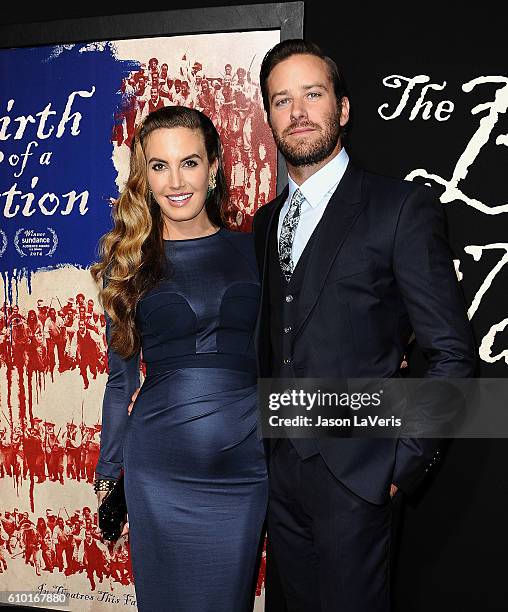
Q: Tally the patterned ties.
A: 1